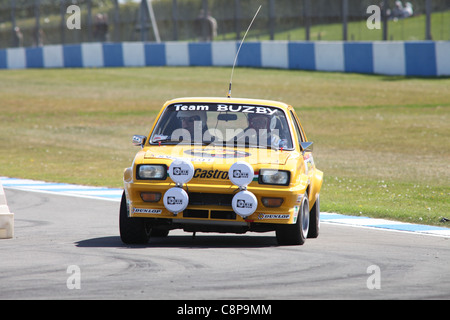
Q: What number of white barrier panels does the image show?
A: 10